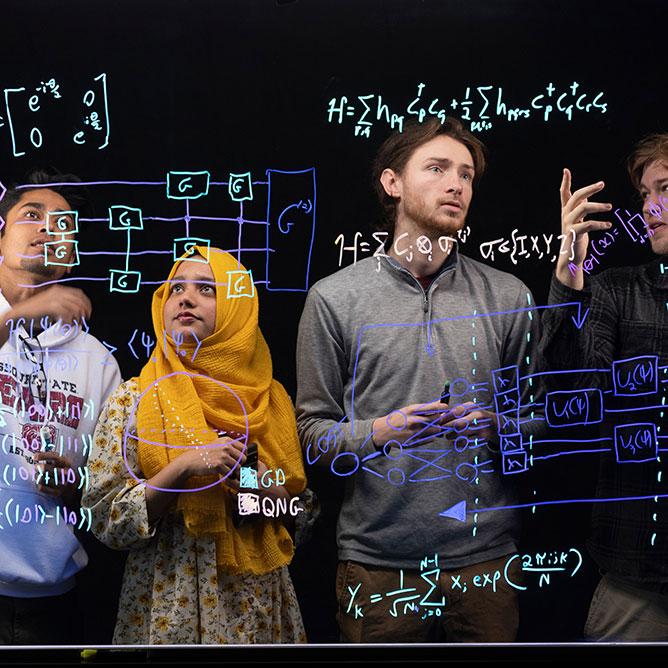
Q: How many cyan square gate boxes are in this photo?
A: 8